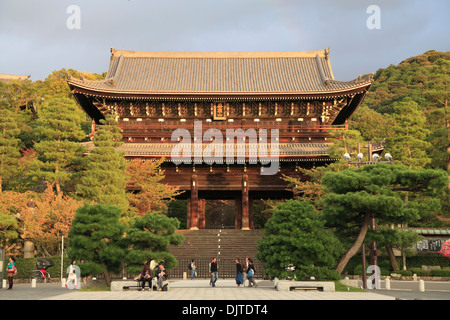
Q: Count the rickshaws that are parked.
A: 1